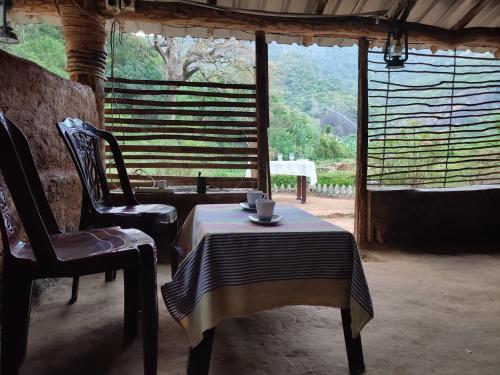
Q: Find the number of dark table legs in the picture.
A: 2